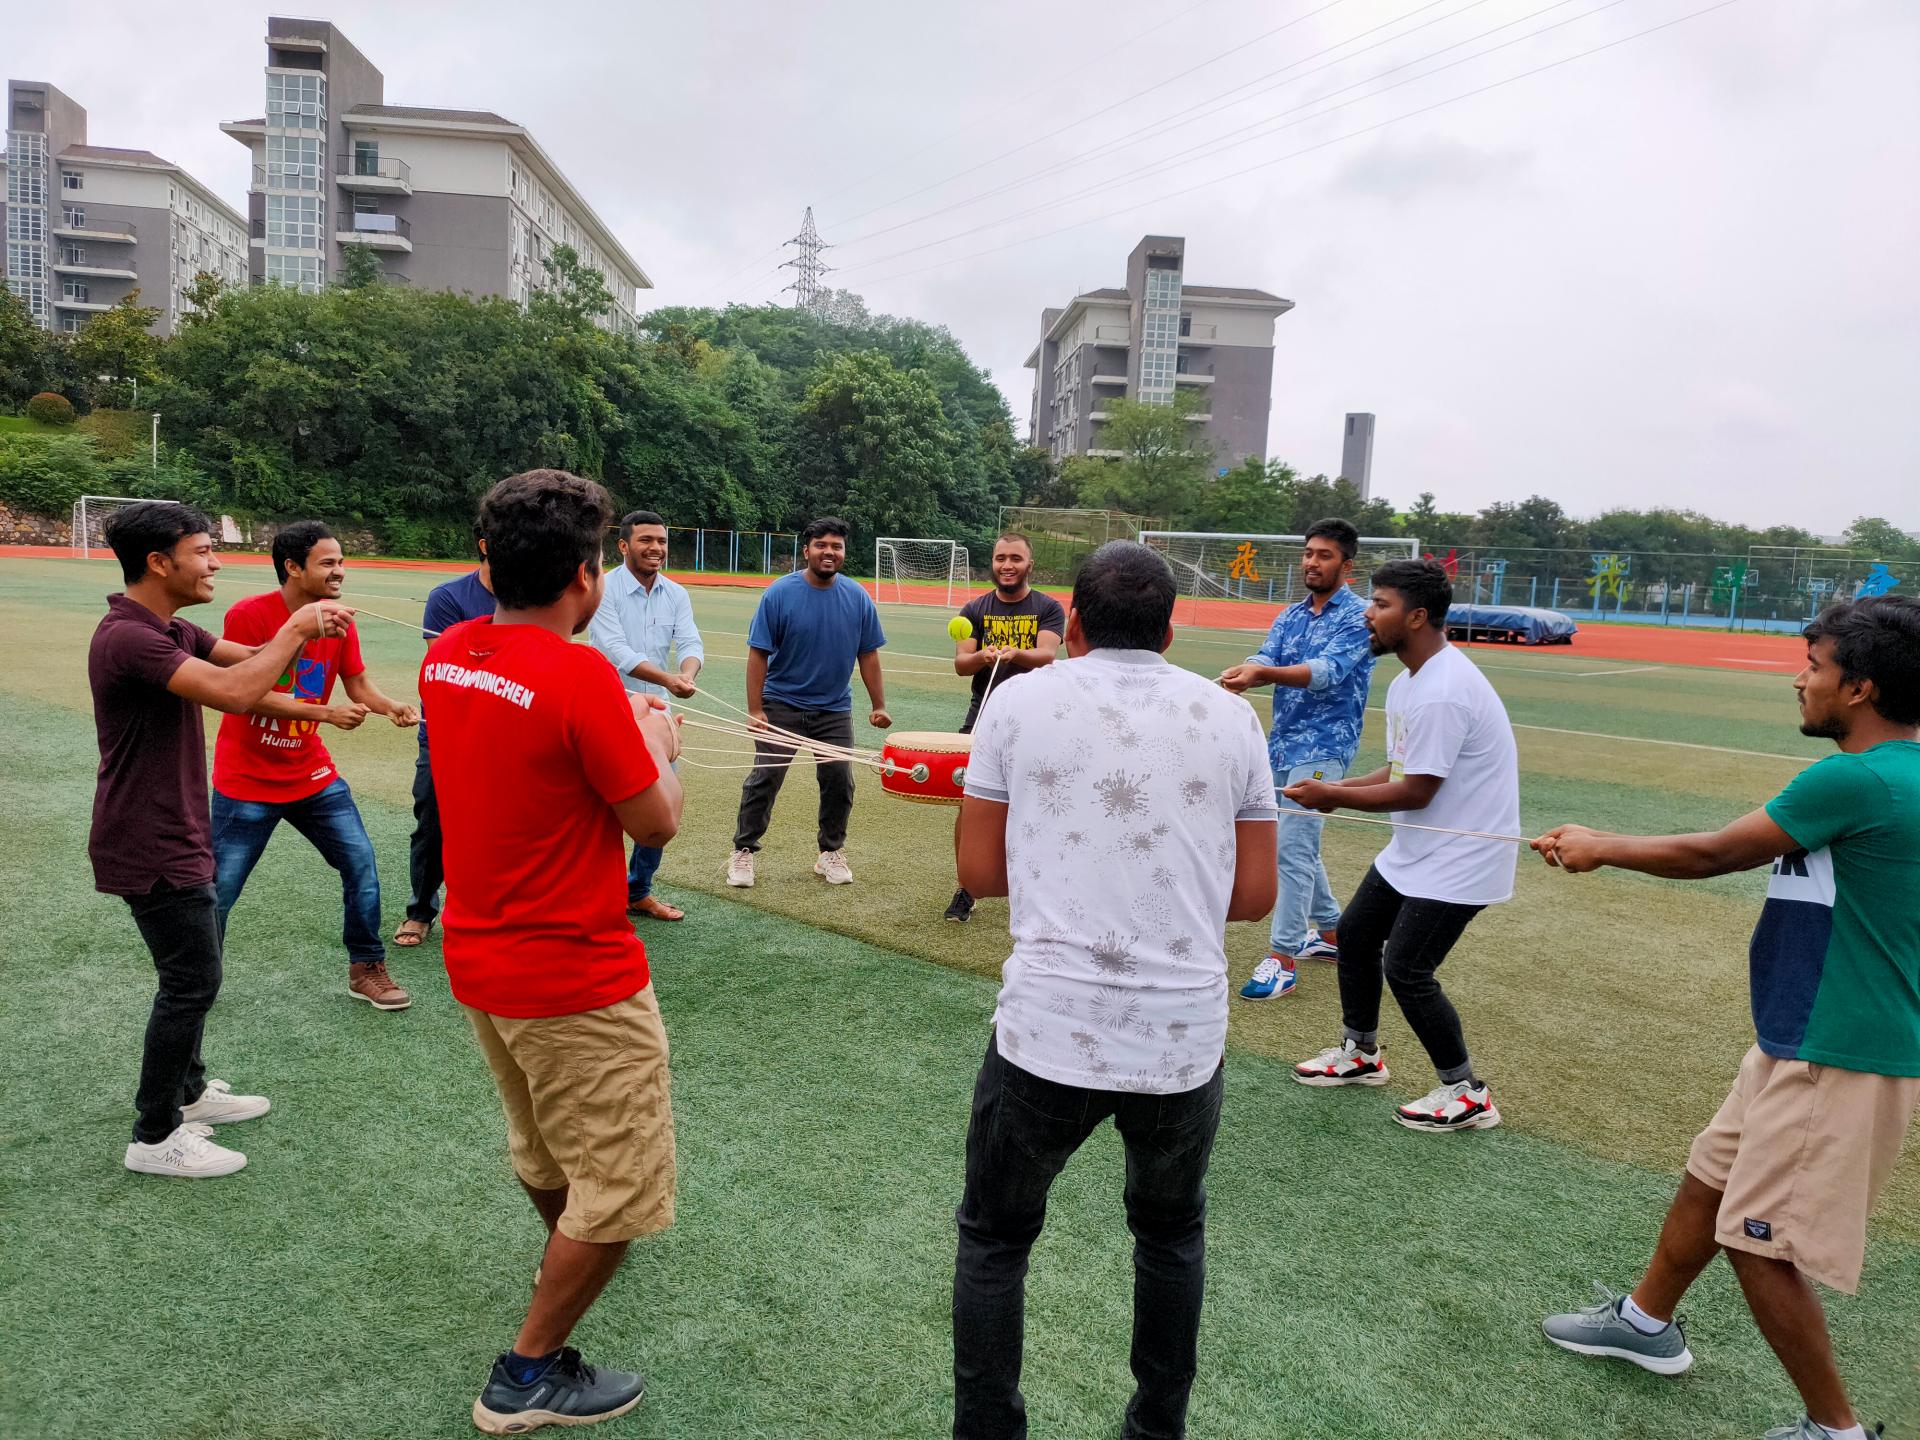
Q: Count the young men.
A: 11